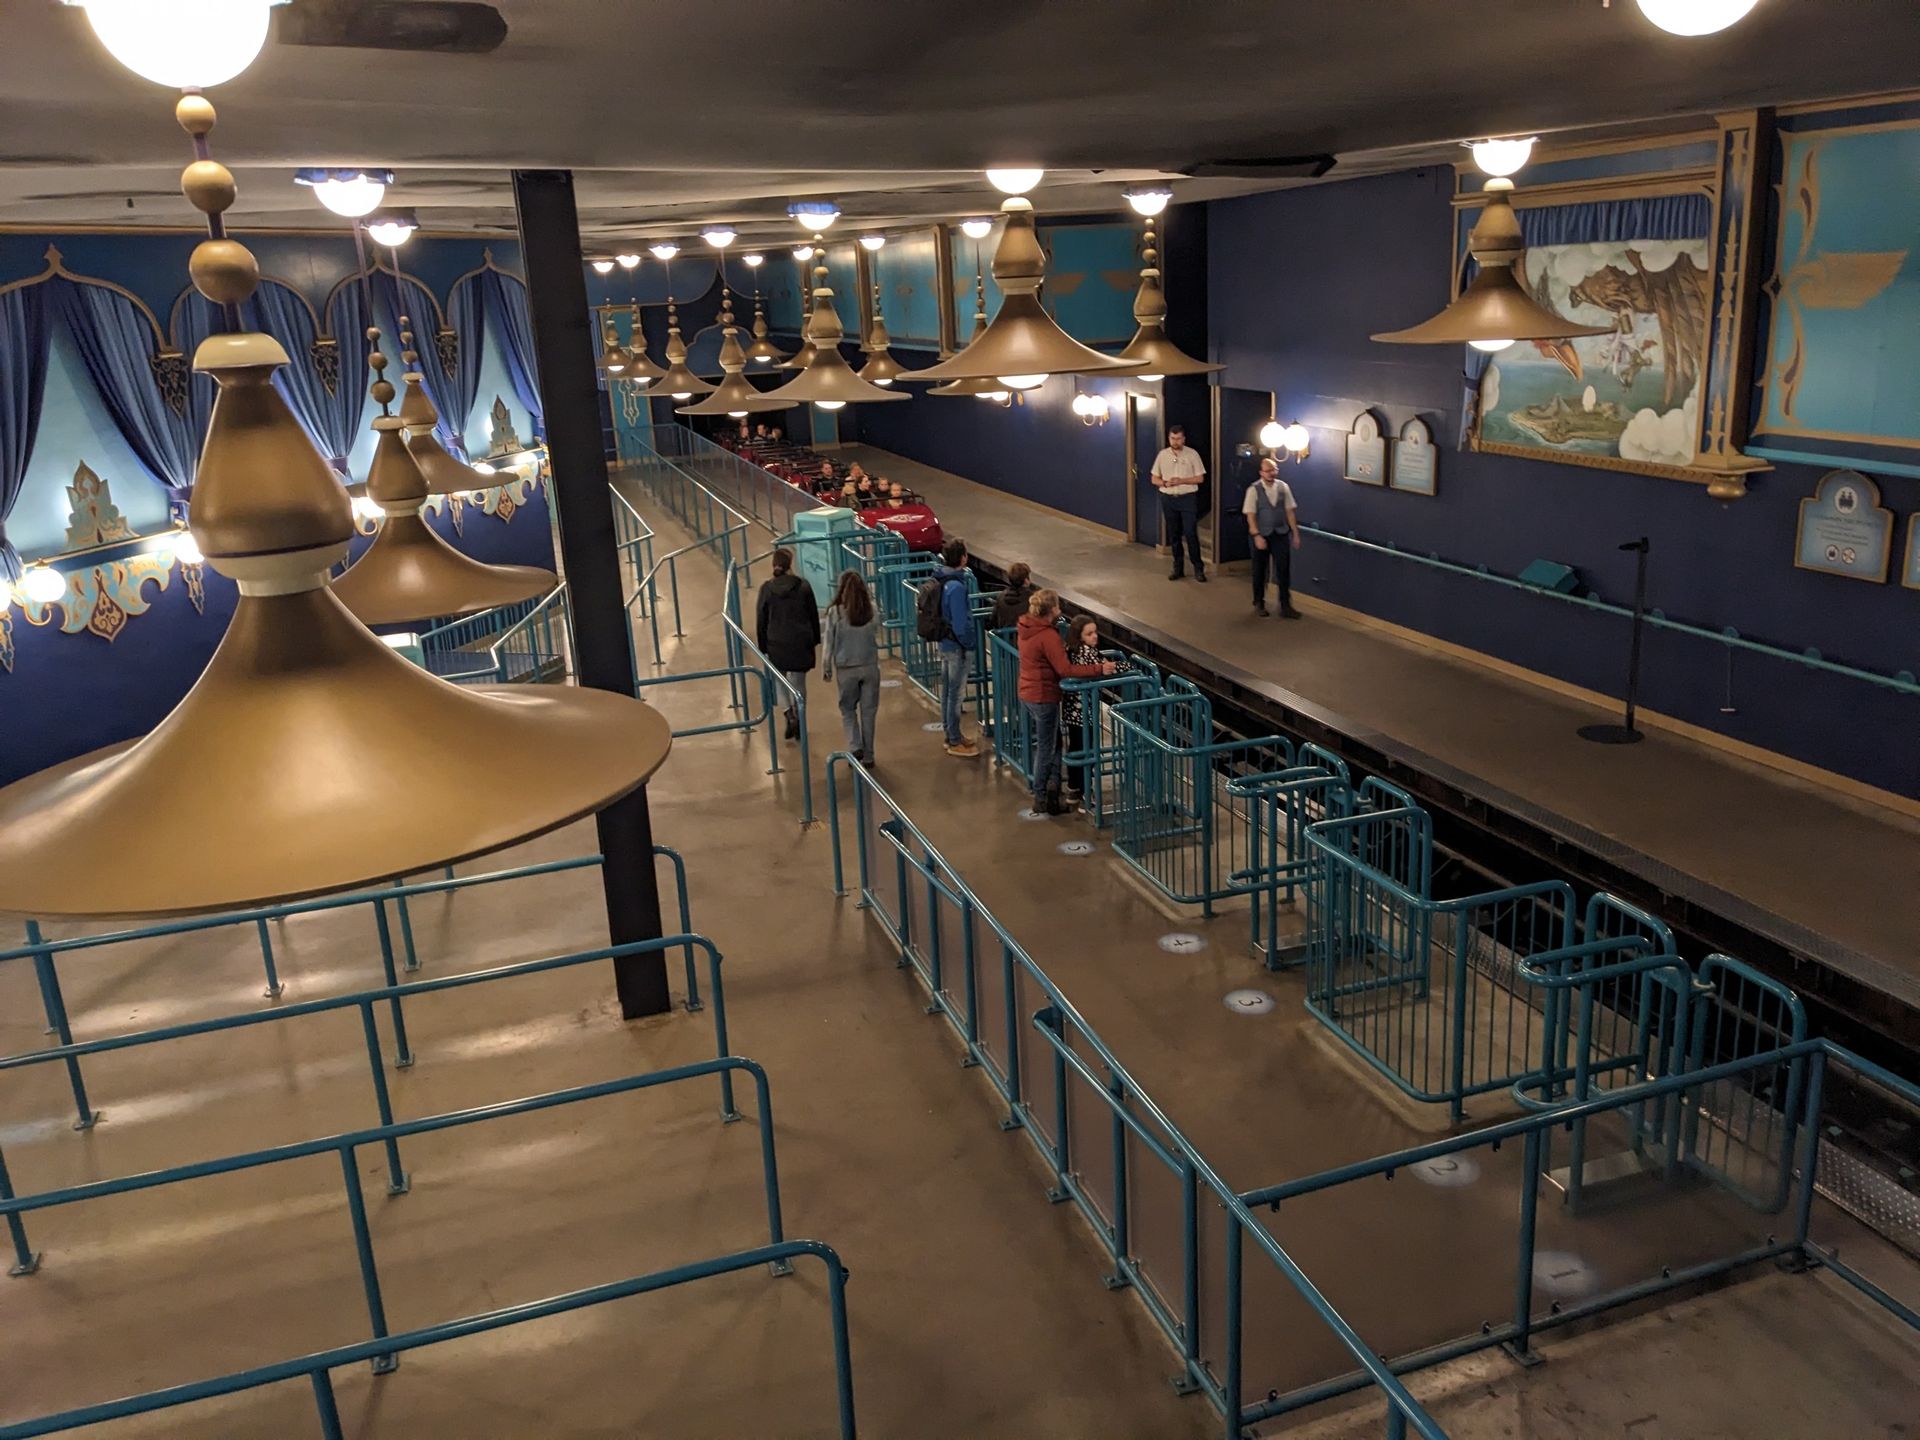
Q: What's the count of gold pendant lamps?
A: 15